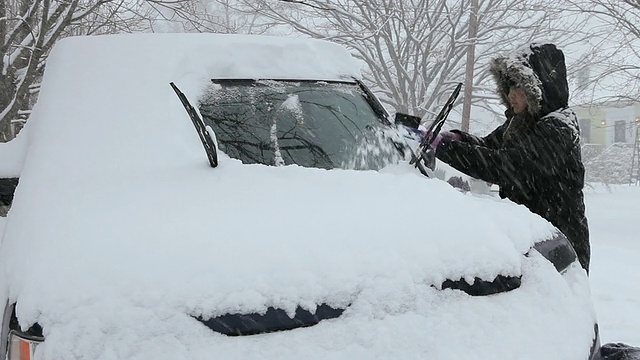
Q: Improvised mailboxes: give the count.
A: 0